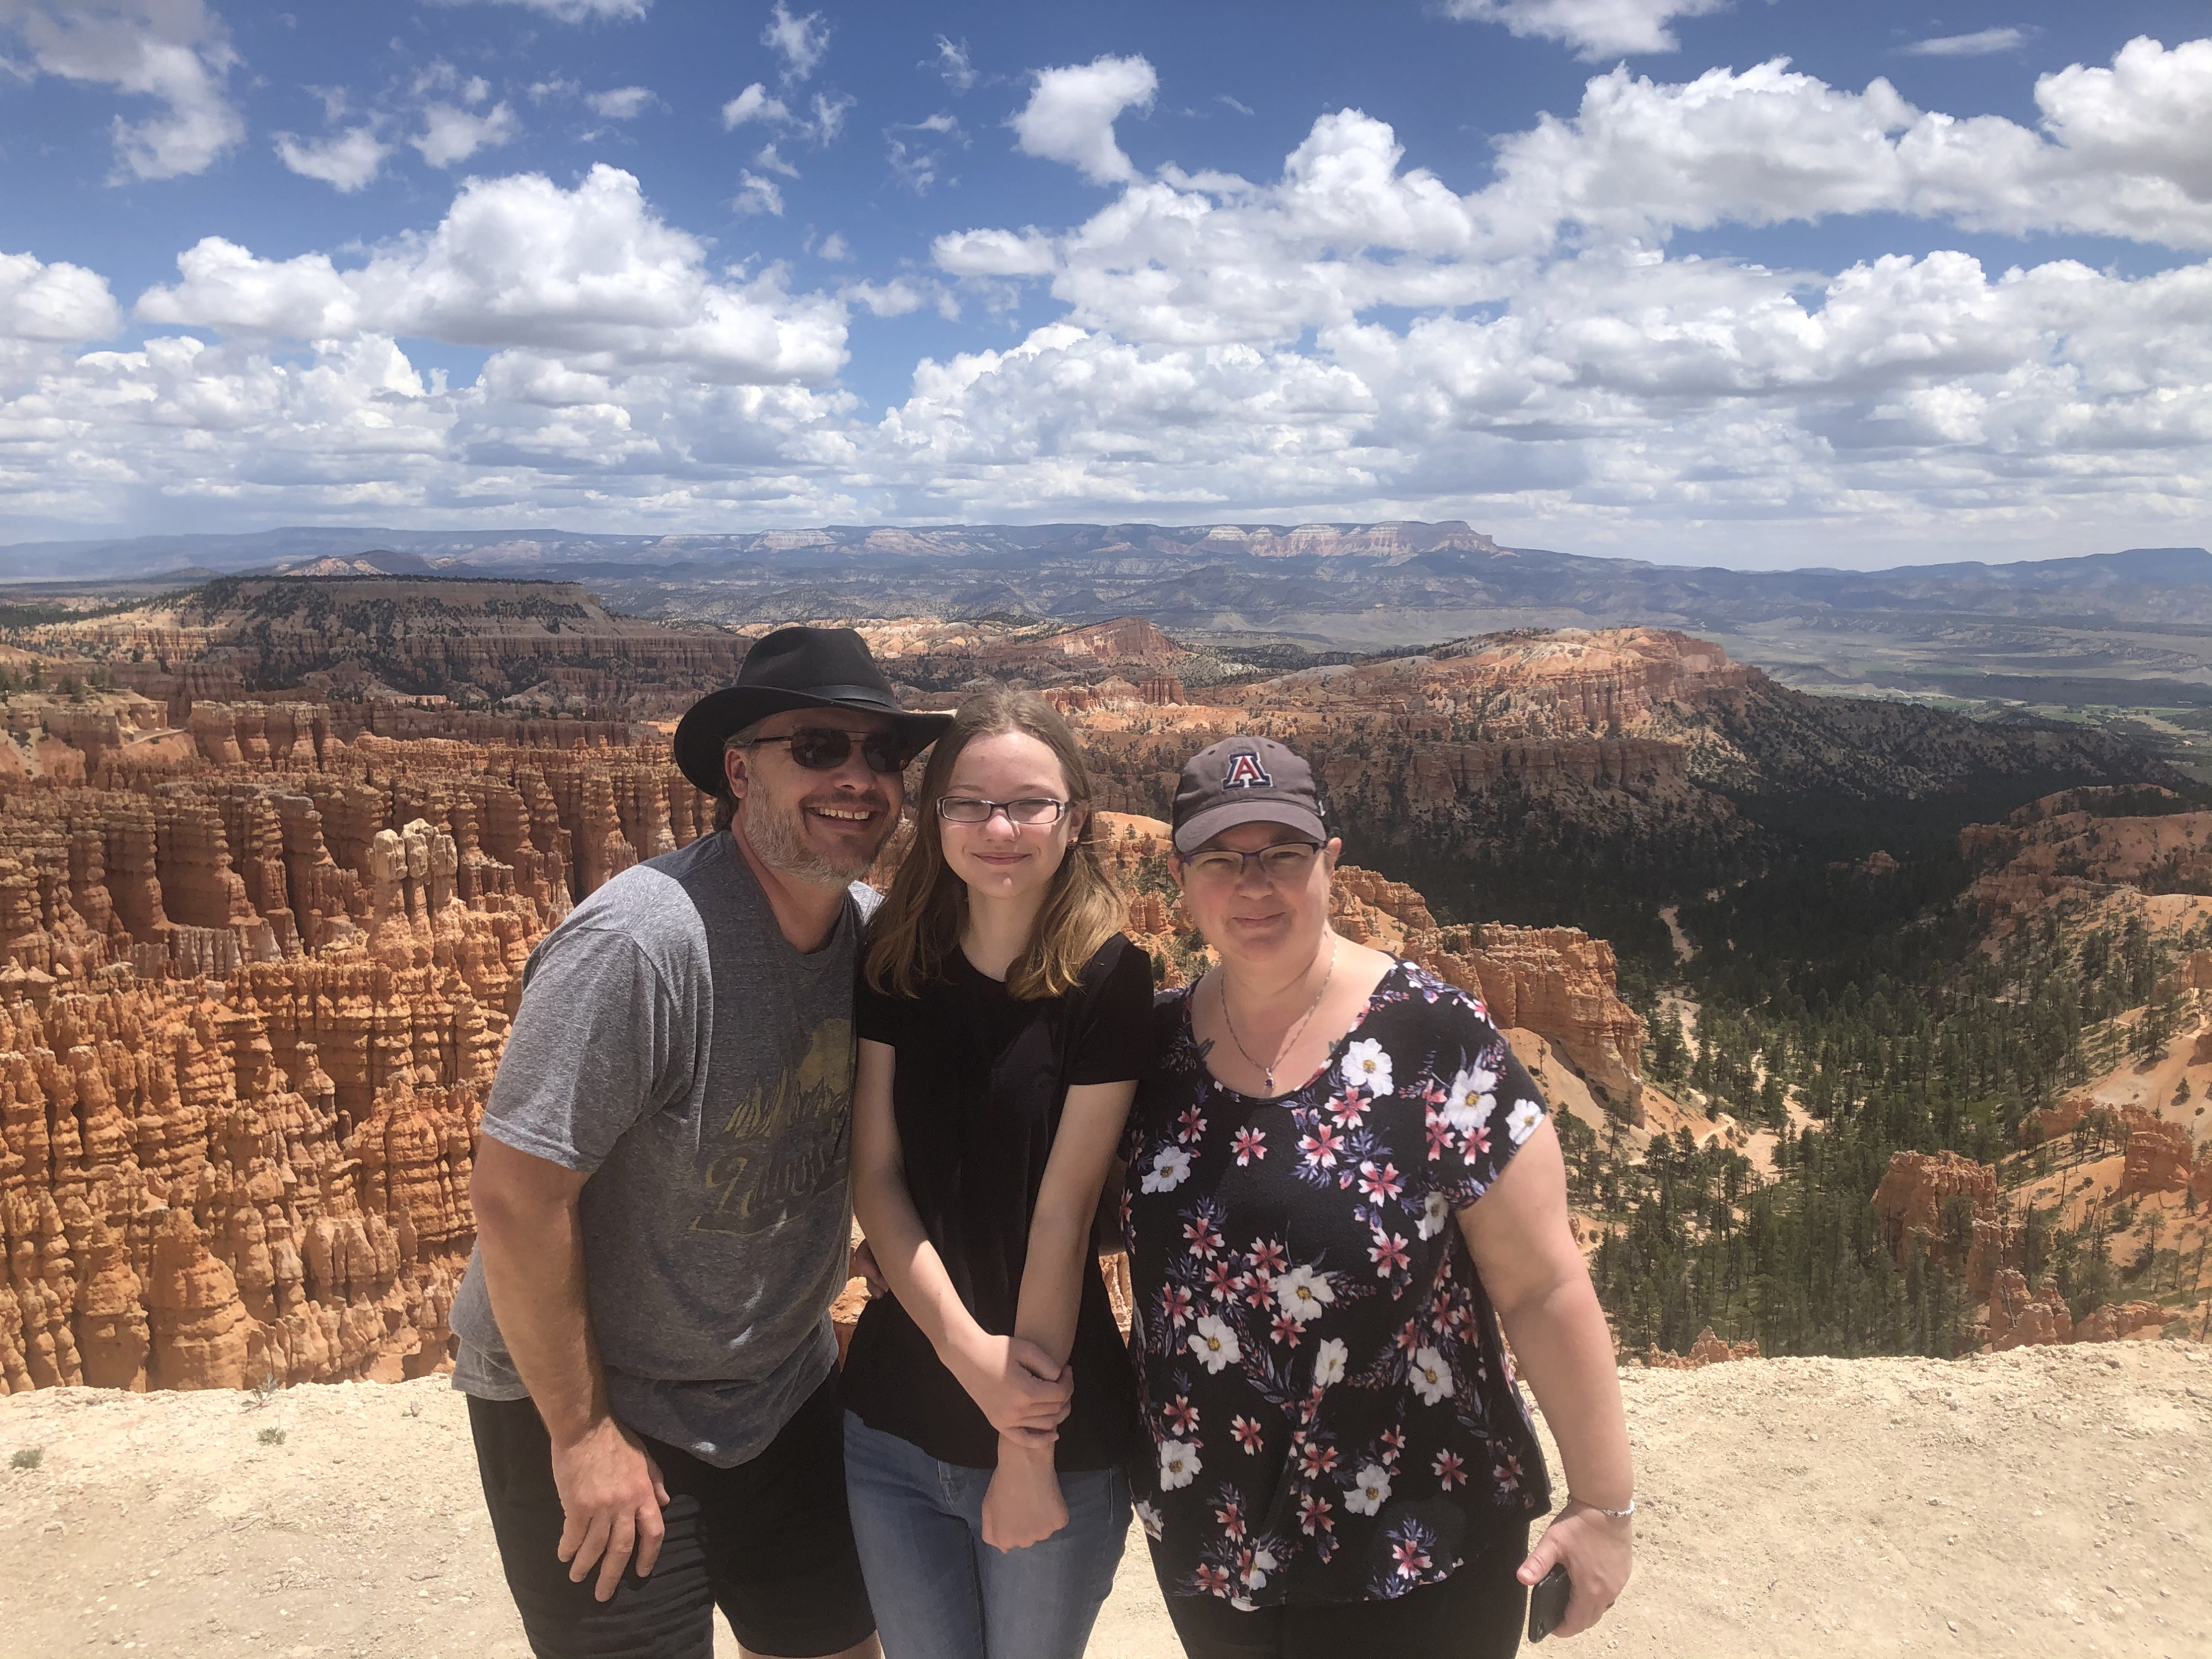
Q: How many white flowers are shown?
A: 13